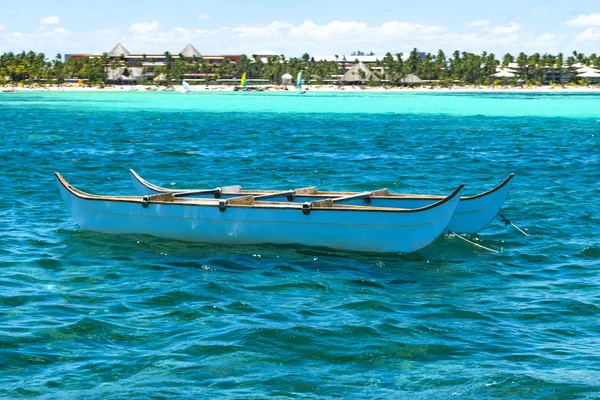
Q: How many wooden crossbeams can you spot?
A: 3